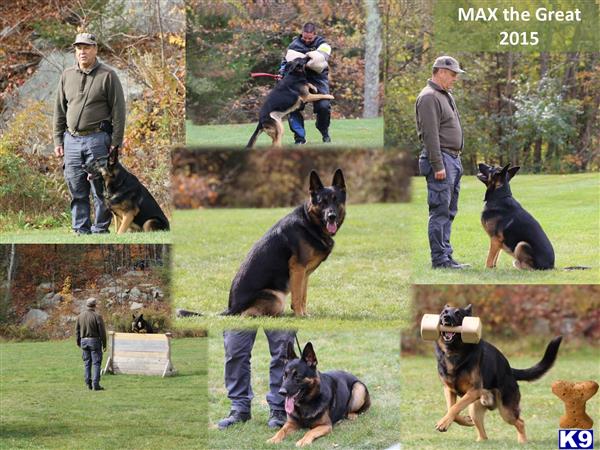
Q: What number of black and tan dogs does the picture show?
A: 7